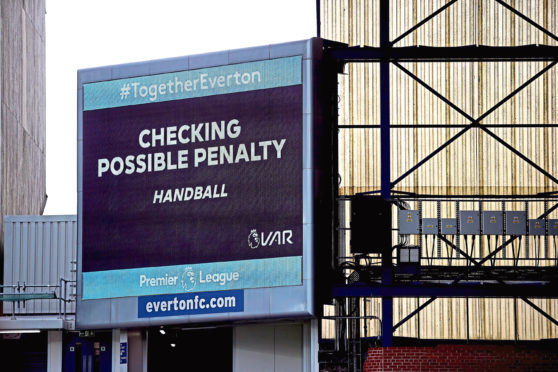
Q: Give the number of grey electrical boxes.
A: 8